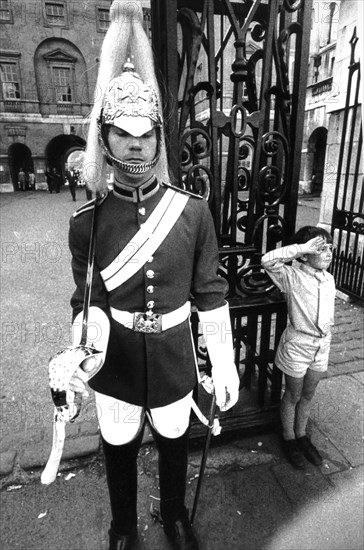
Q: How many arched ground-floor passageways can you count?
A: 3